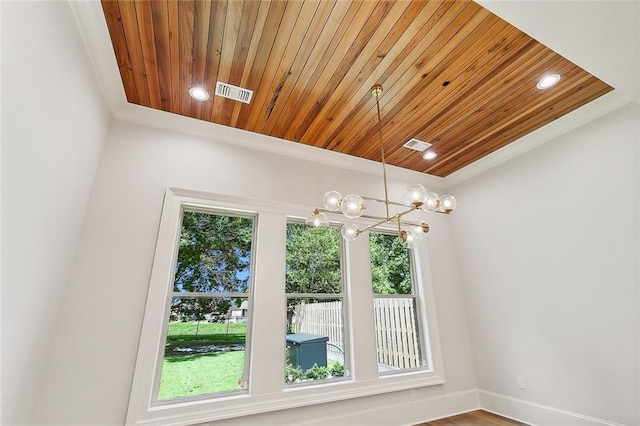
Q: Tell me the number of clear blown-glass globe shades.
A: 9